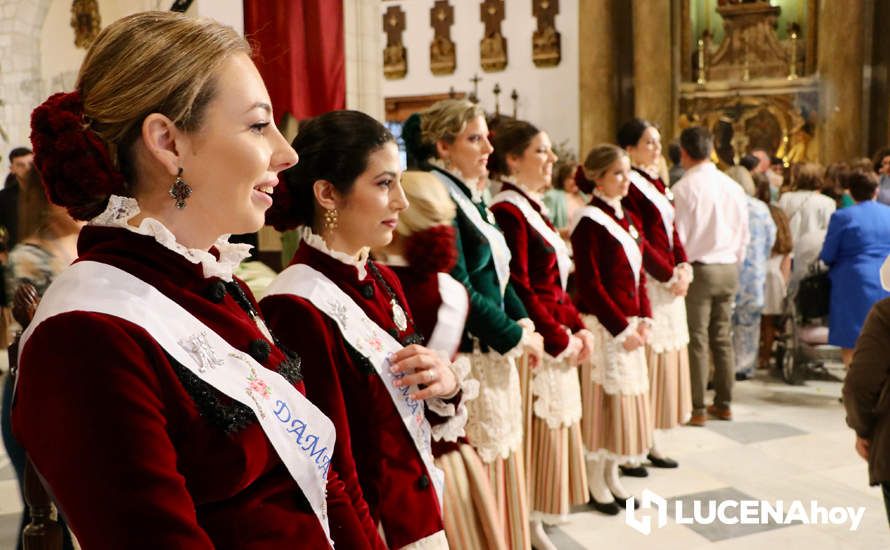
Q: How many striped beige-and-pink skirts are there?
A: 5